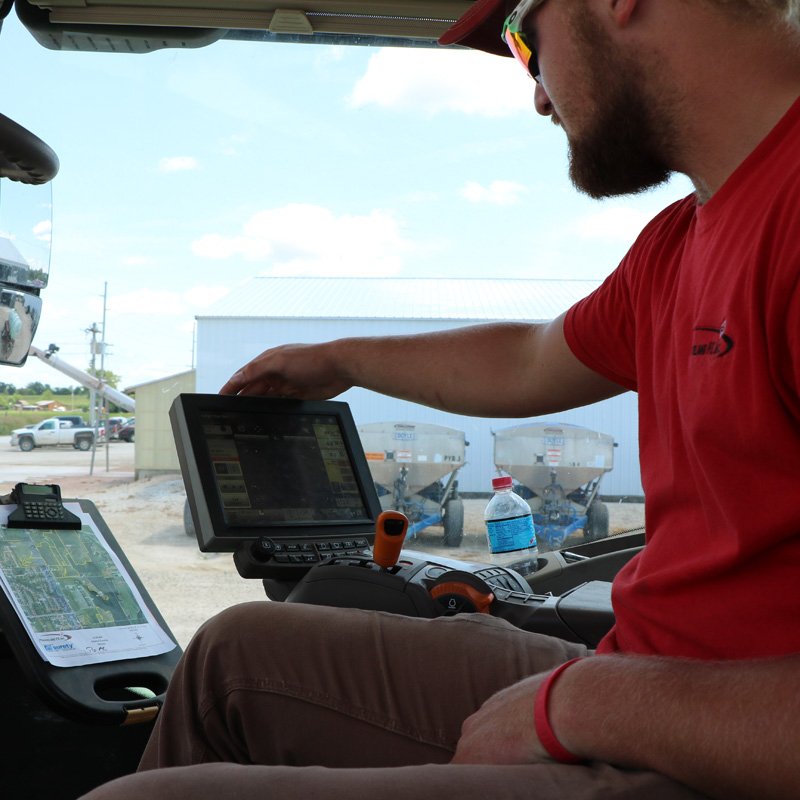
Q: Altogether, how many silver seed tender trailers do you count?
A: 2